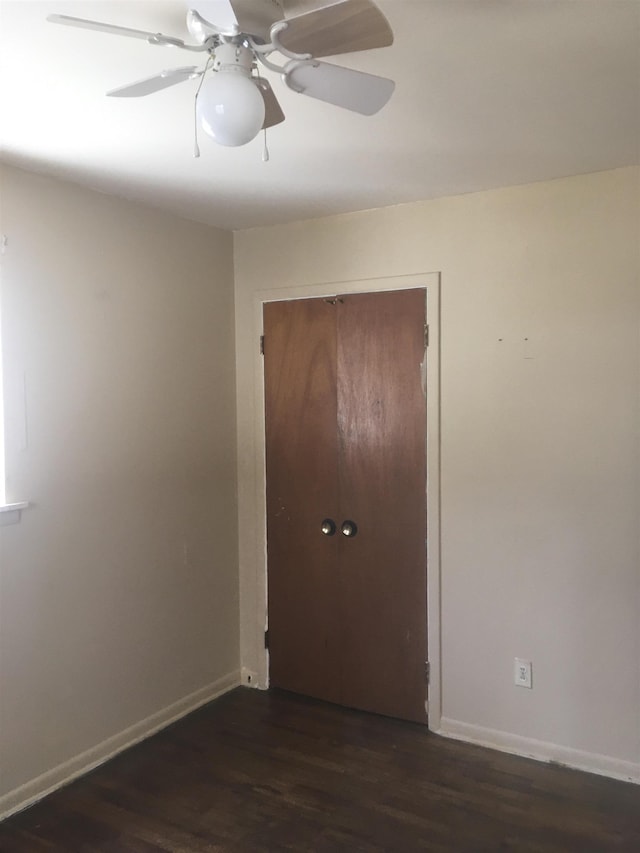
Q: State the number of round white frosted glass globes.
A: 1